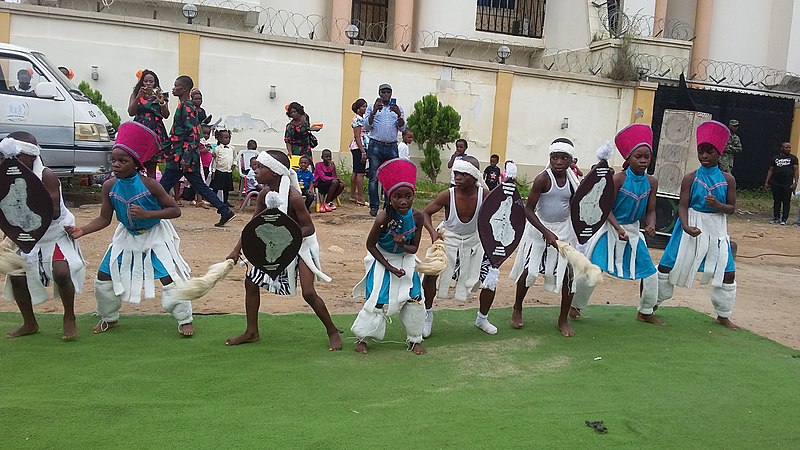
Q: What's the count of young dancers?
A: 8